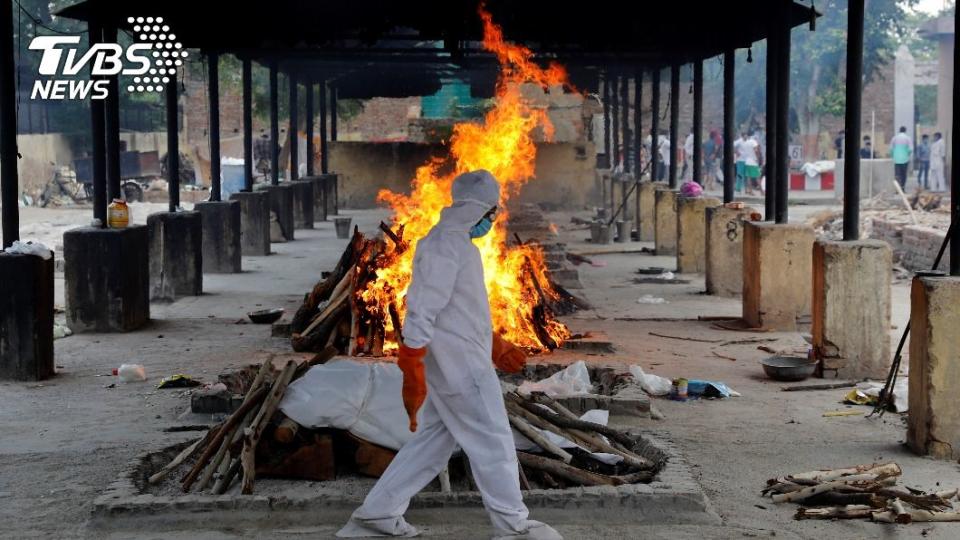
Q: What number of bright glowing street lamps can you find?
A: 0